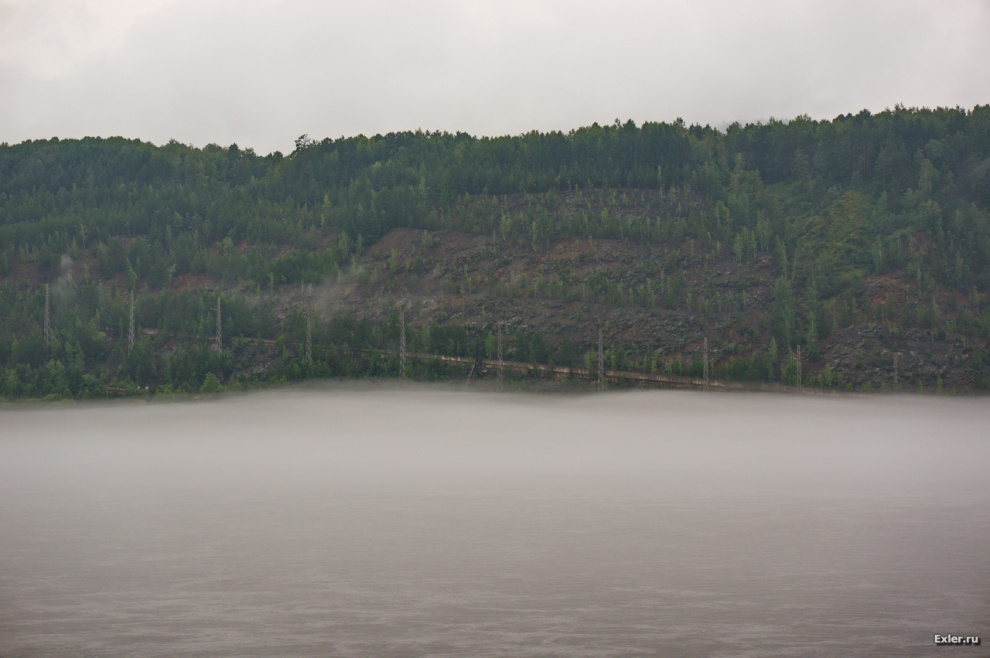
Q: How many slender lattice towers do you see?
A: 10